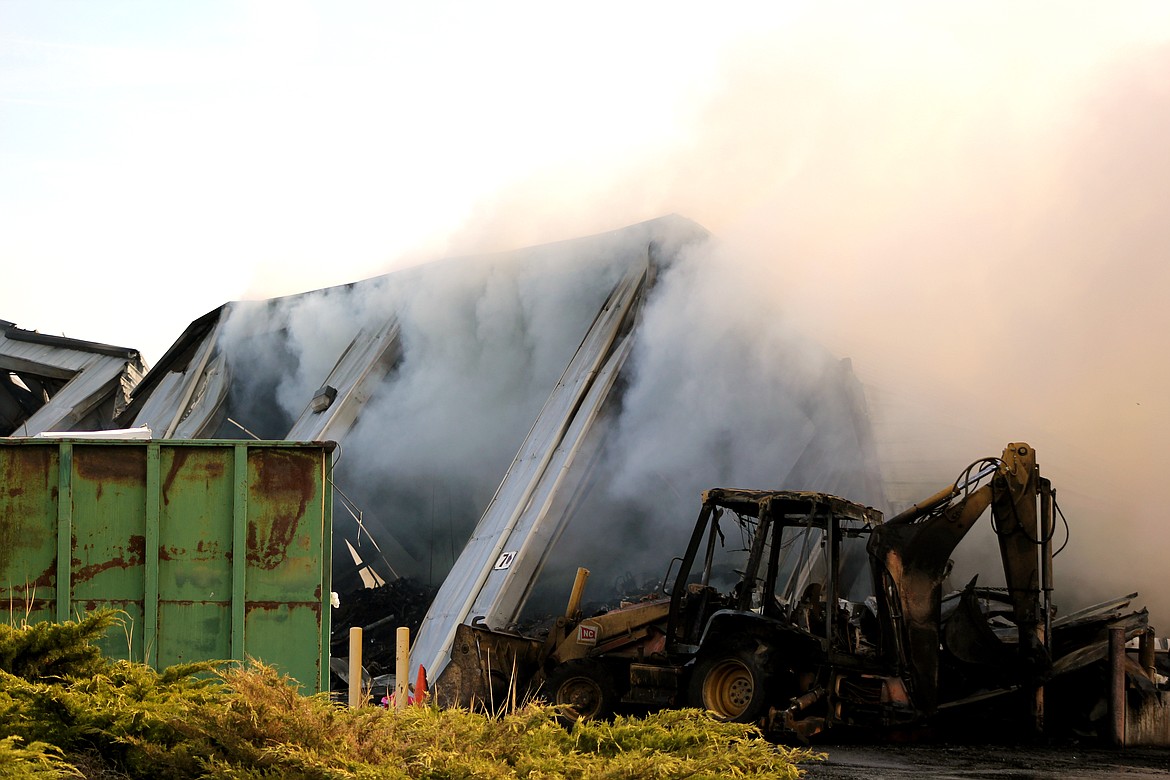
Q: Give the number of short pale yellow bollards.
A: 2